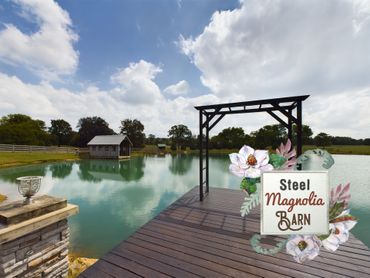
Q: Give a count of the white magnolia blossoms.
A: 3